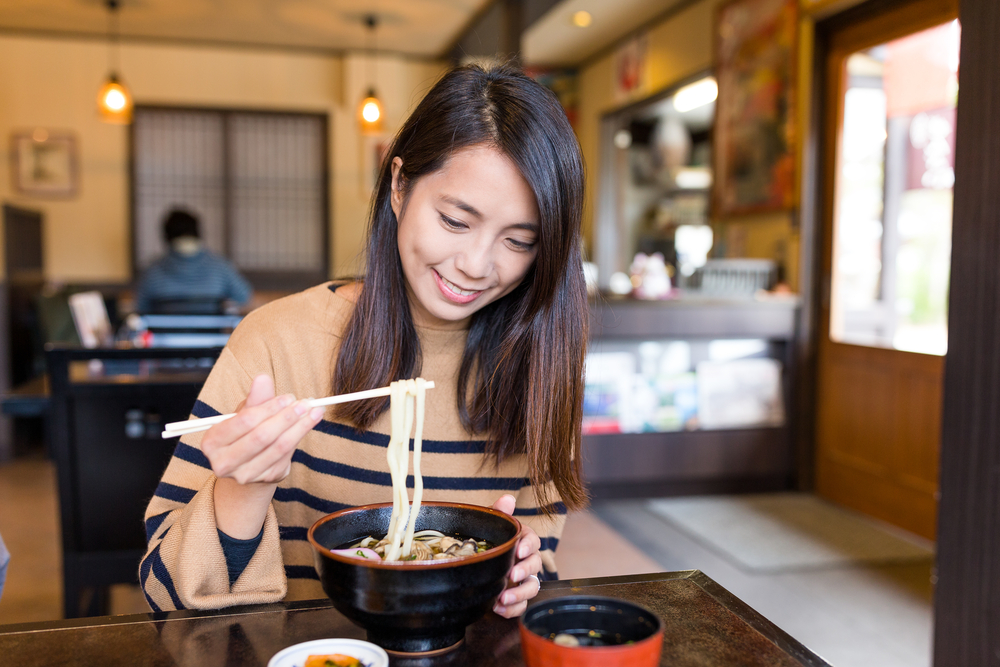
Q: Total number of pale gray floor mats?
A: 1